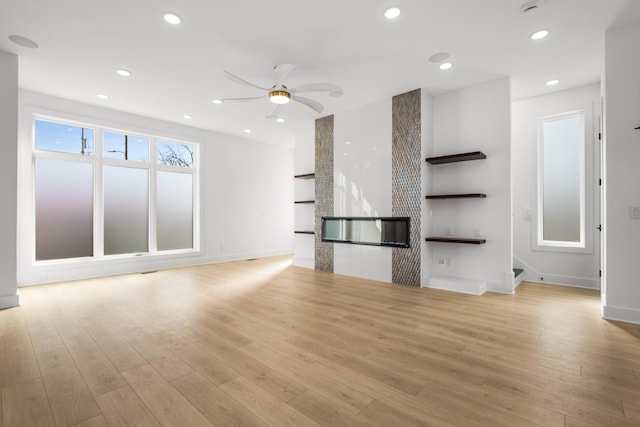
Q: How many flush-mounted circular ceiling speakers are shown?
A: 2